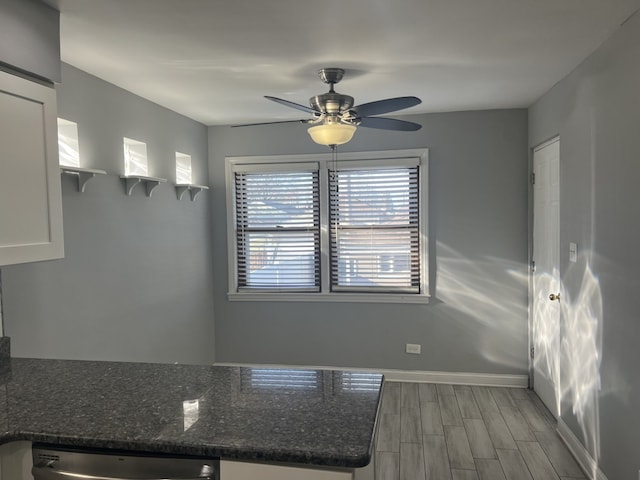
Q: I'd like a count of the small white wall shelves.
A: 3